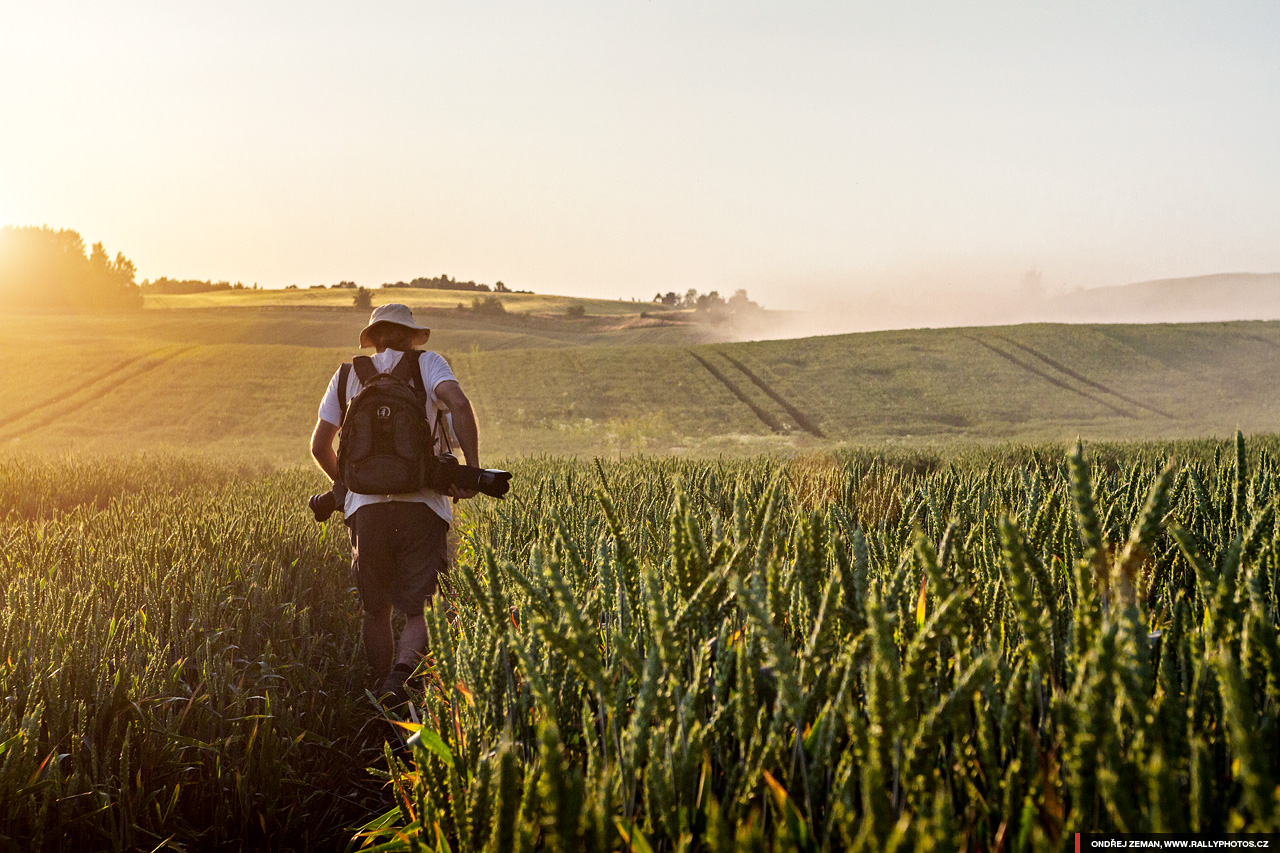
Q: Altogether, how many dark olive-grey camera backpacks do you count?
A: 1